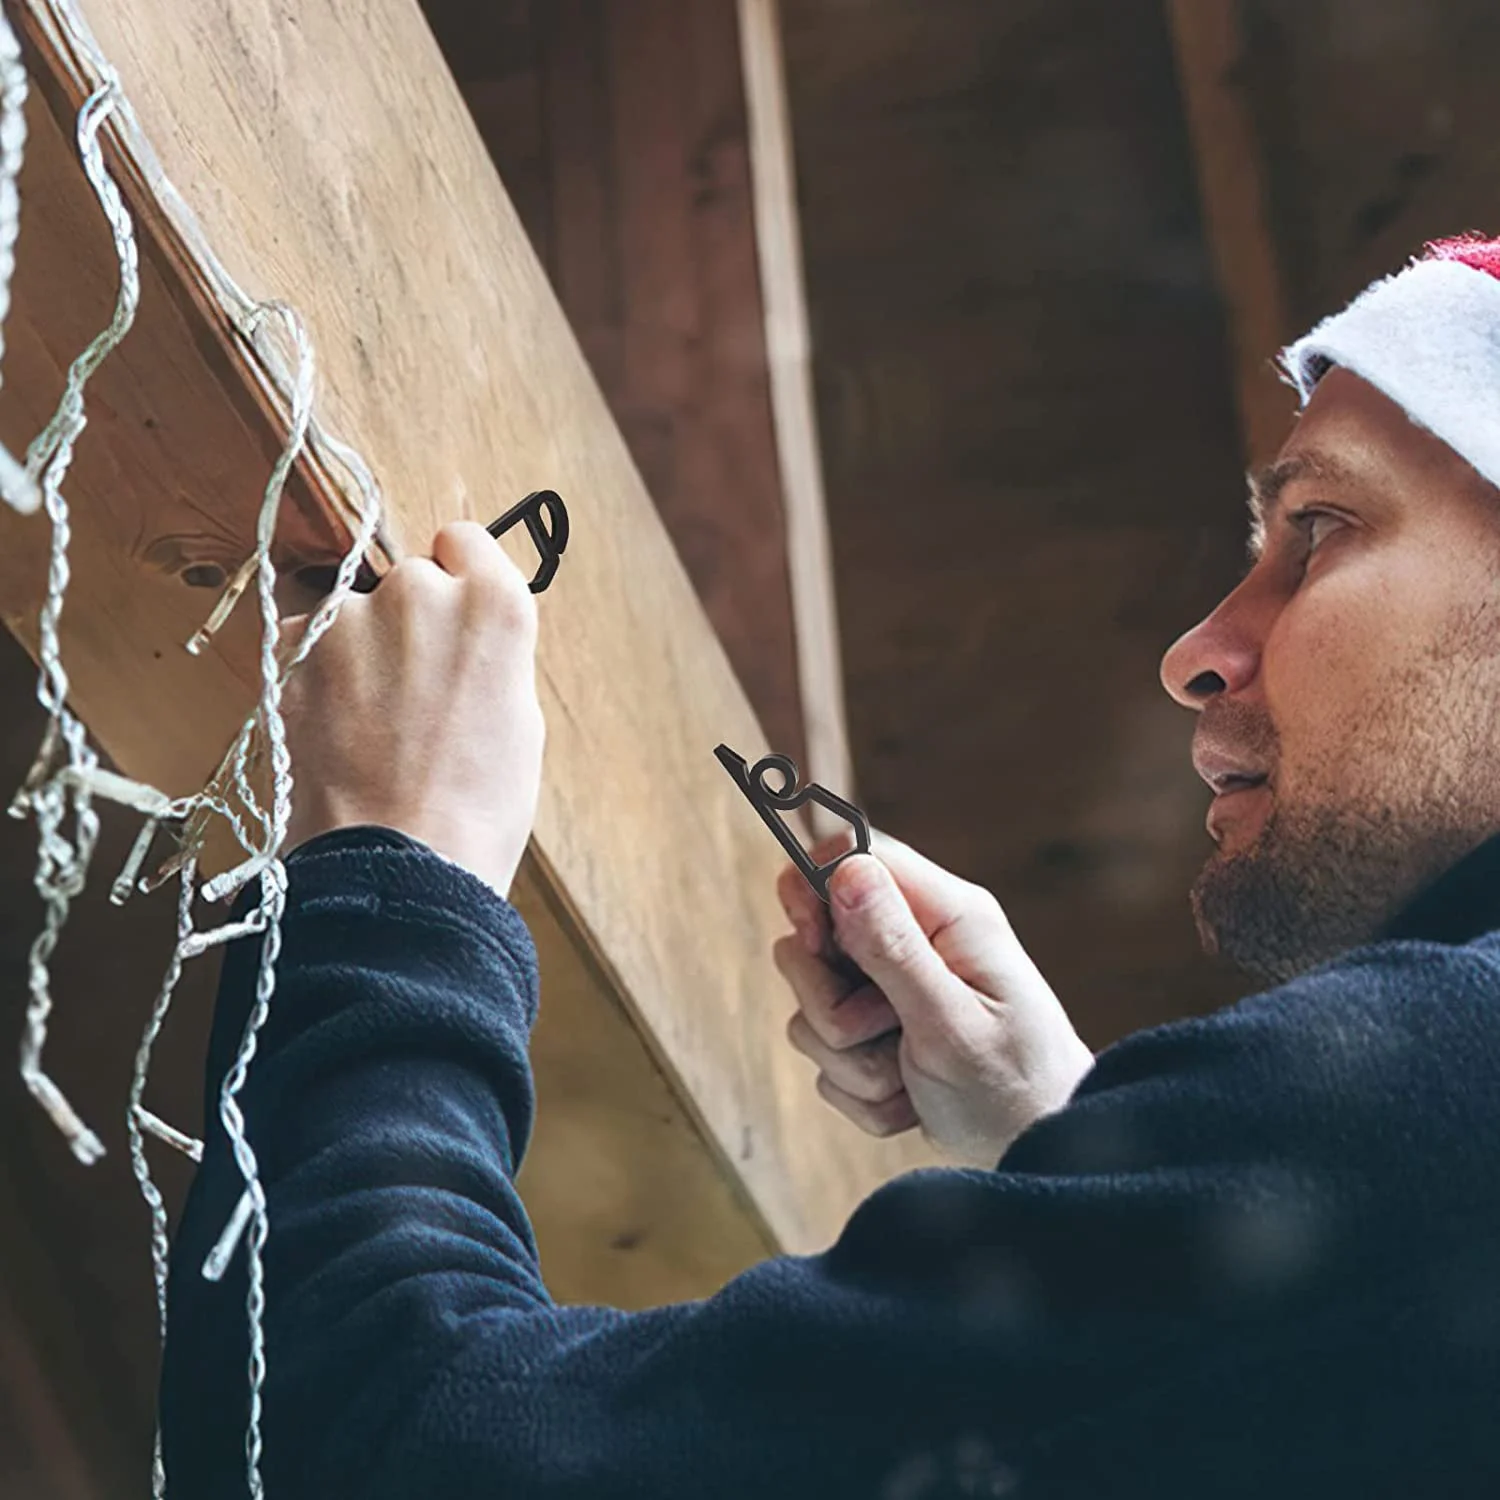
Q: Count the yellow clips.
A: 0